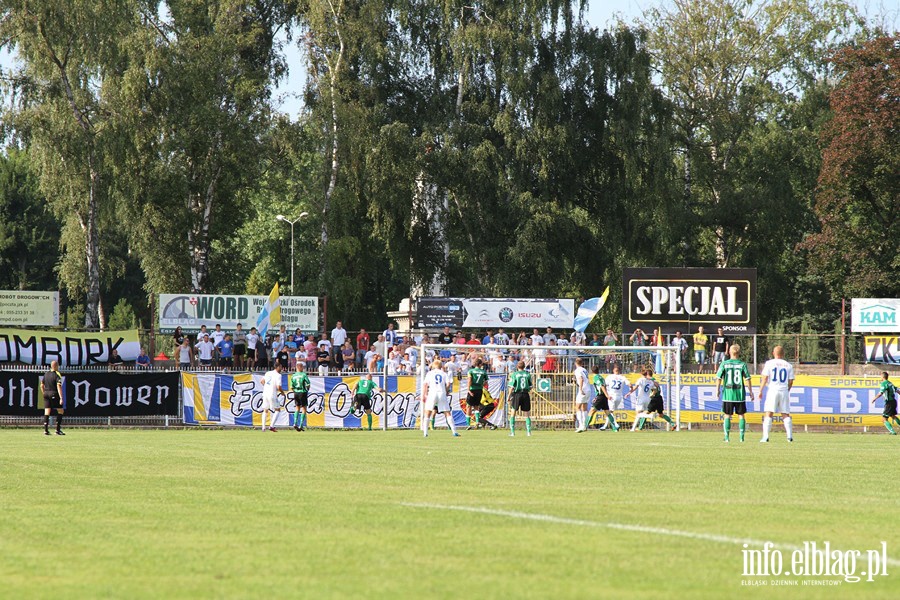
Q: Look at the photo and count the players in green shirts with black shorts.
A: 8